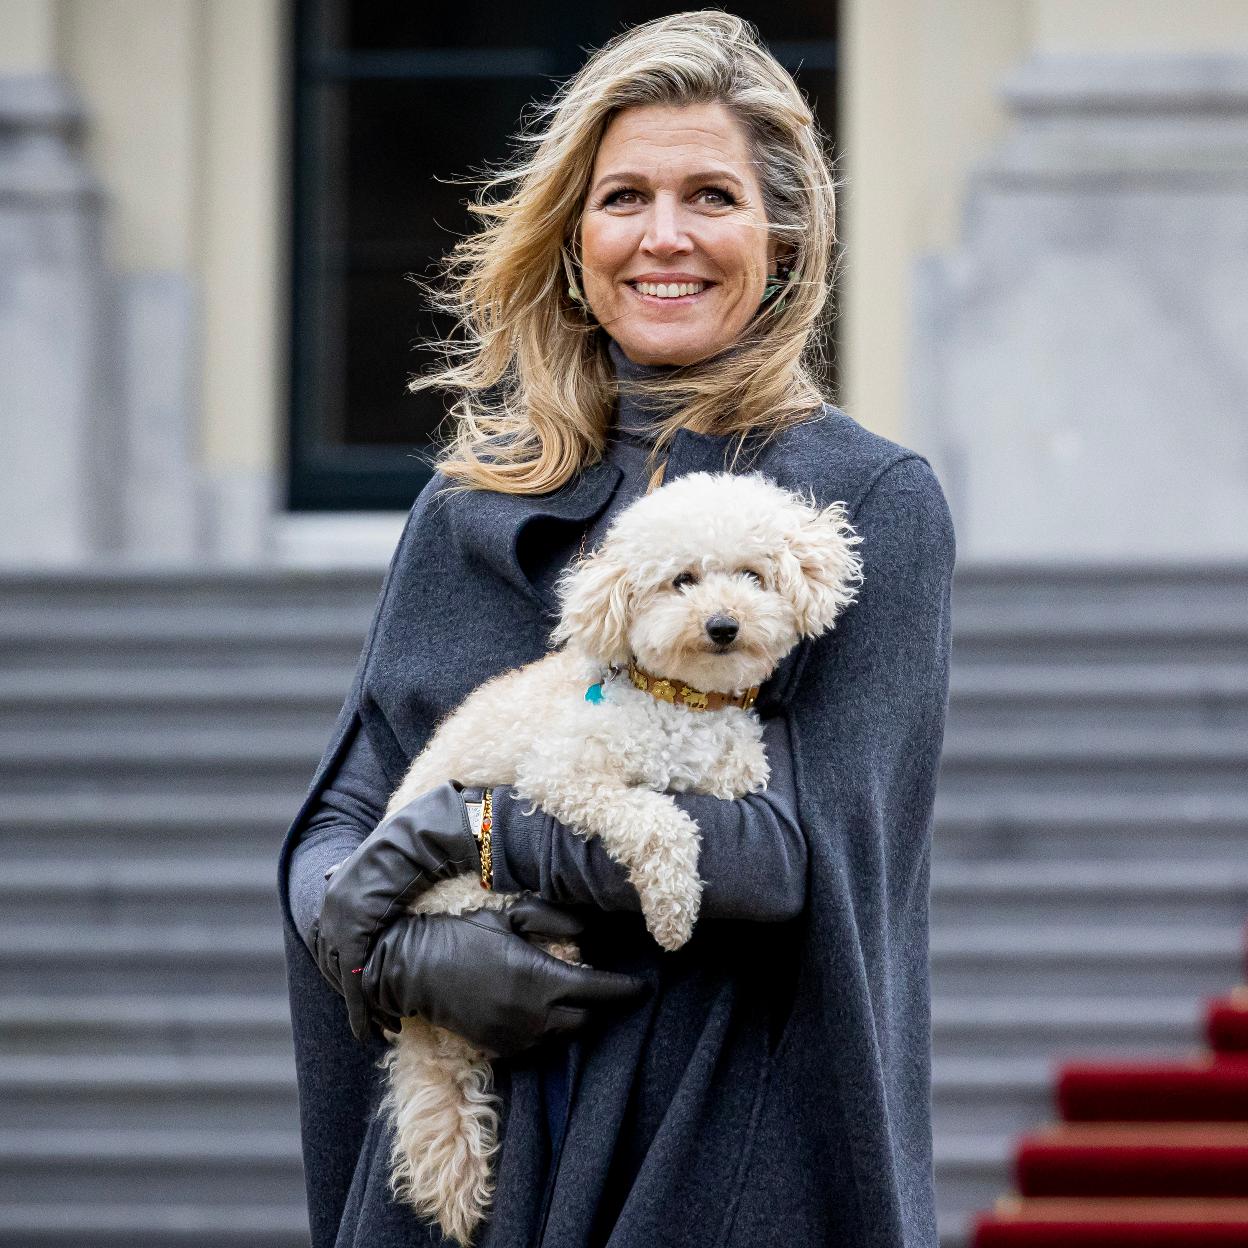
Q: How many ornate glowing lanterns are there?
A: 0